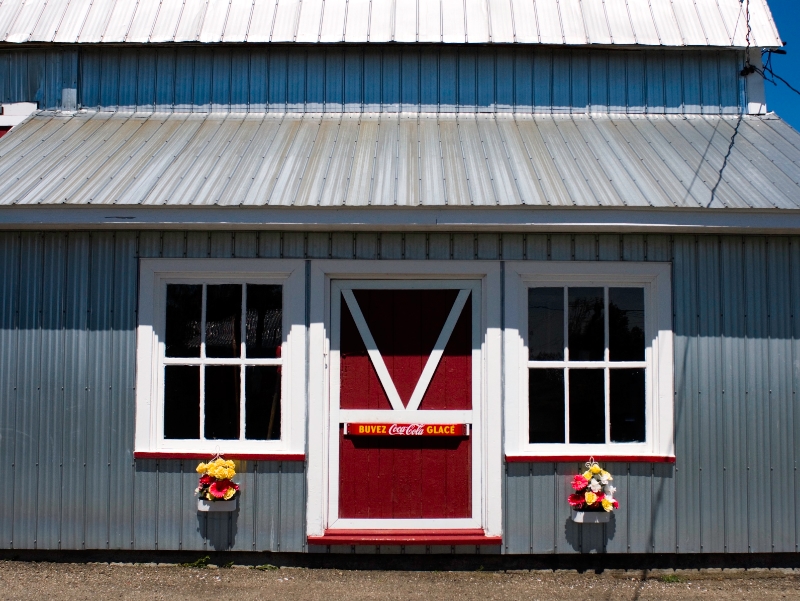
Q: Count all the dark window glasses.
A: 12